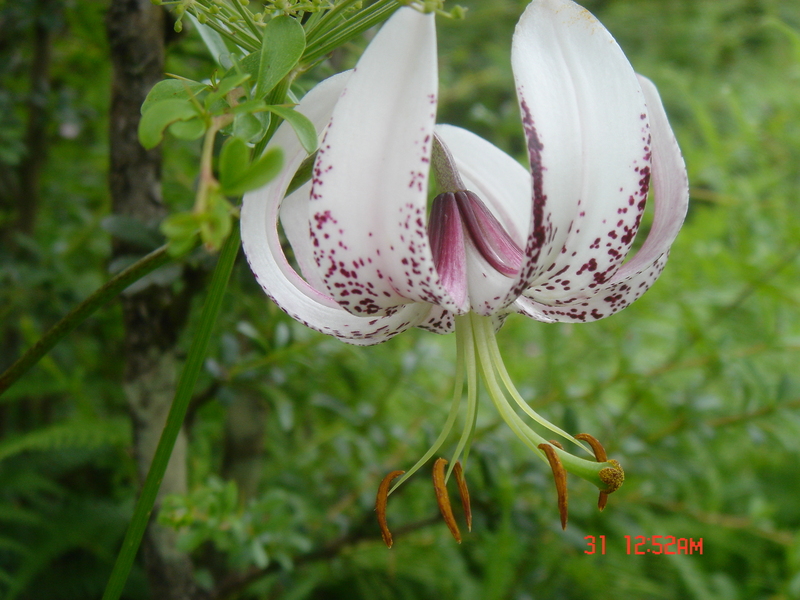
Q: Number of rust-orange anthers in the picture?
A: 6